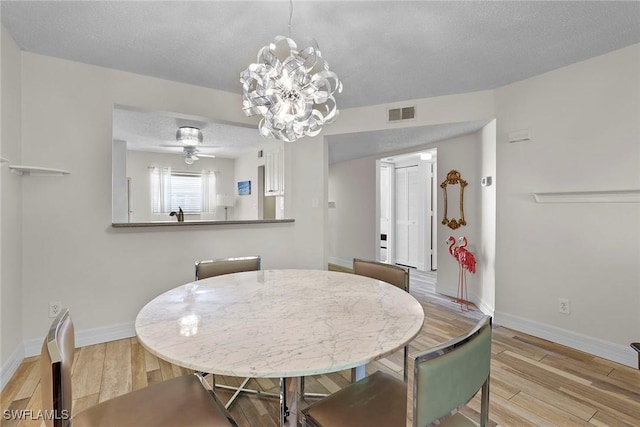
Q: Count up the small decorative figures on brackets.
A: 0